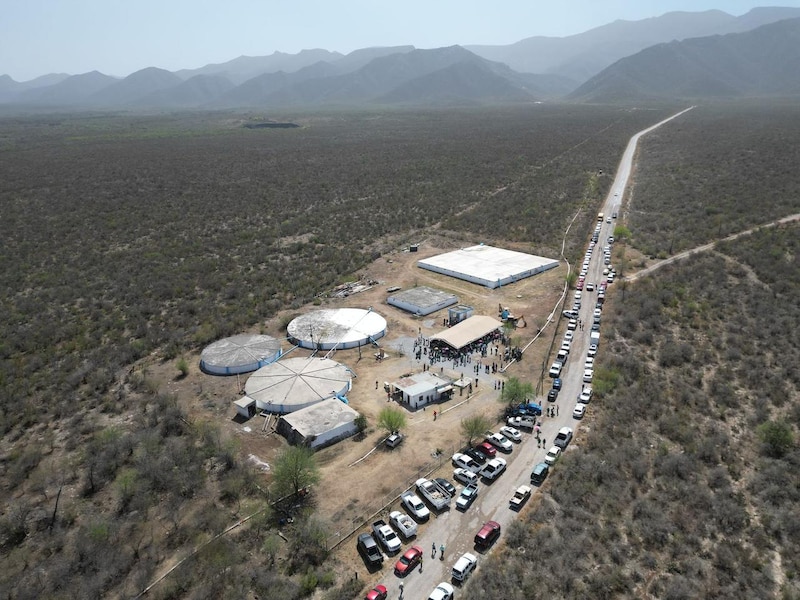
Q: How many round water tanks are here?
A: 3